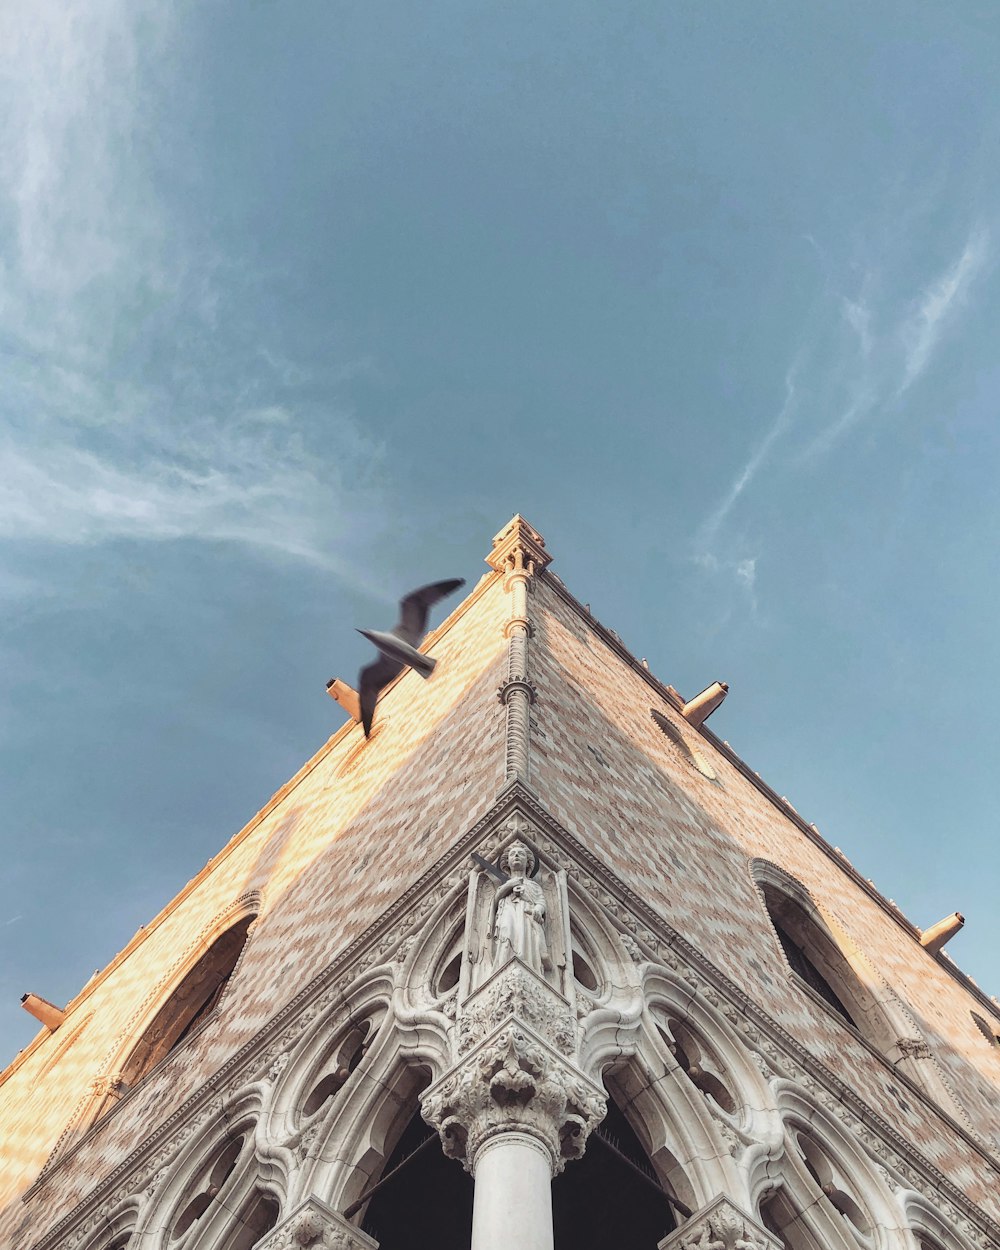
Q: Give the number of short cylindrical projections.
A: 4